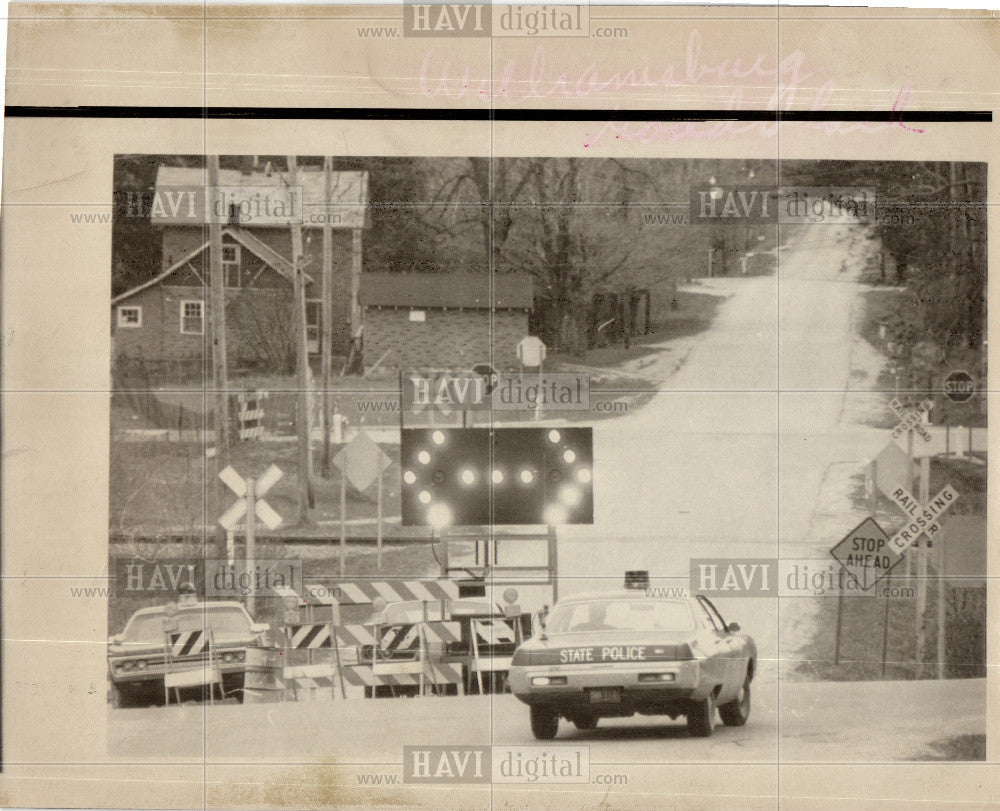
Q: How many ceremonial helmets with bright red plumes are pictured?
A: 0